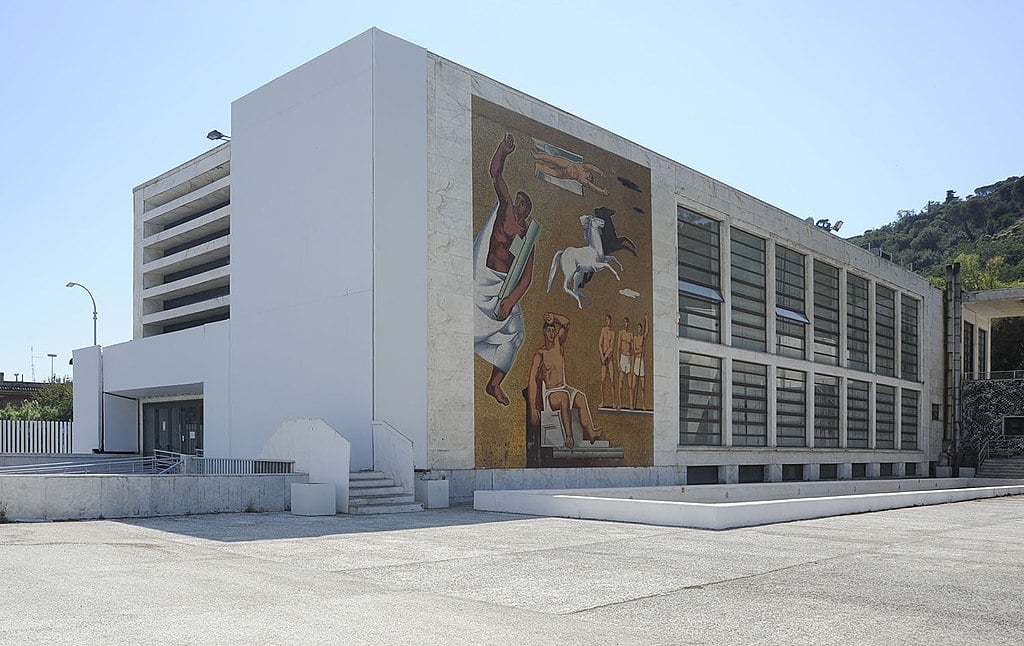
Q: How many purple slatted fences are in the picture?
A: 0